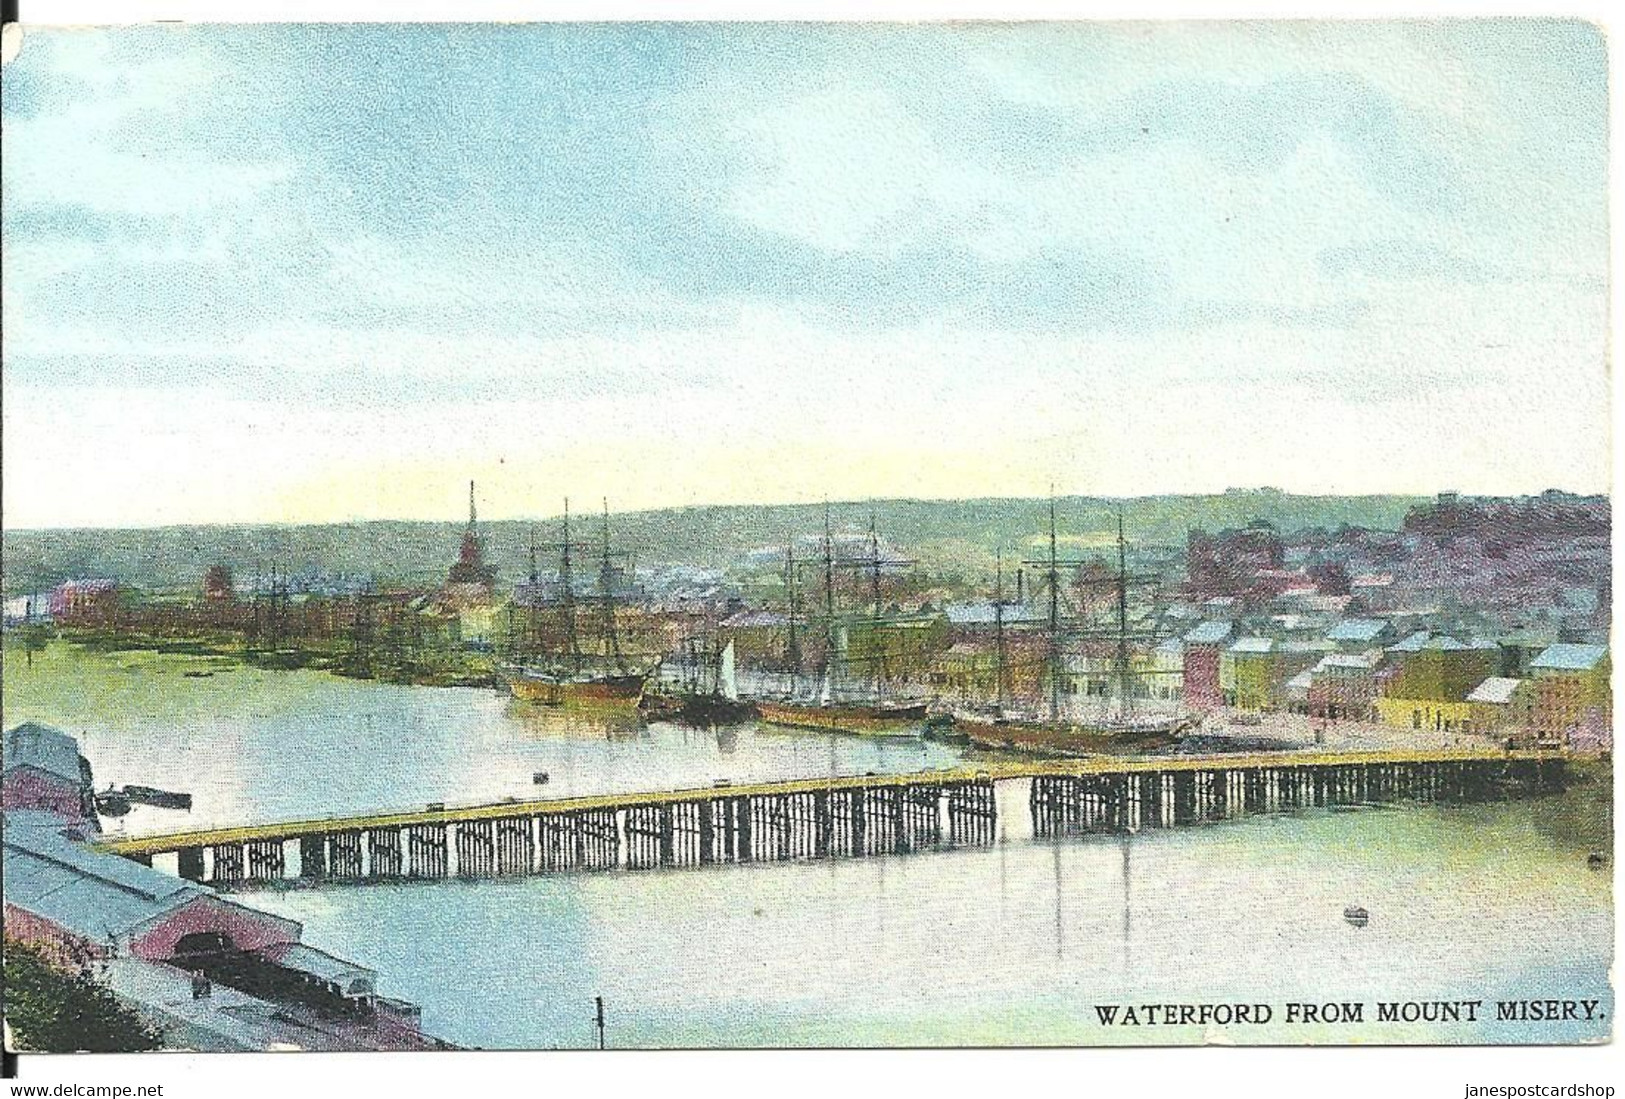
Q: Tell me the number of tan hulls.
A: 3